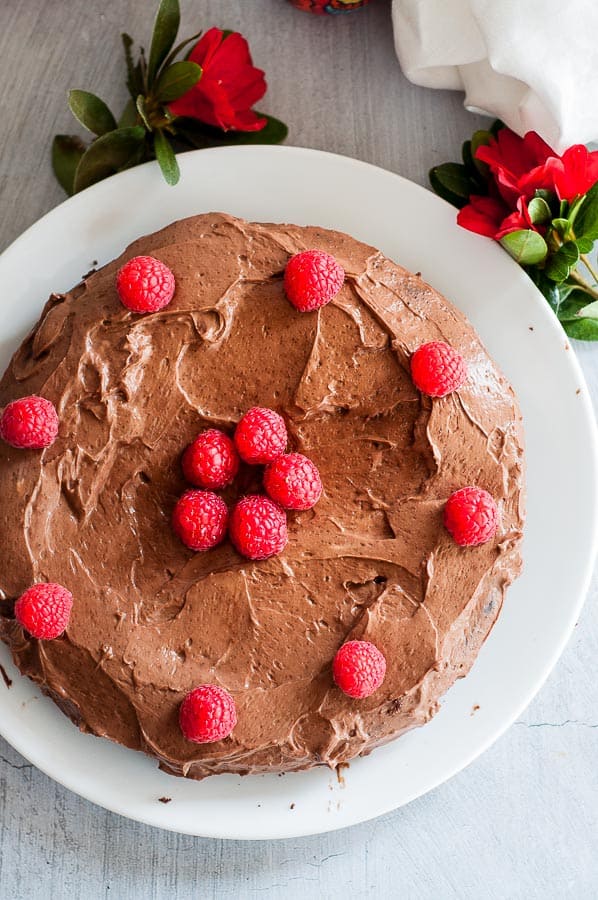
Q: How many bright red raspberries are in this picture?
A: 13